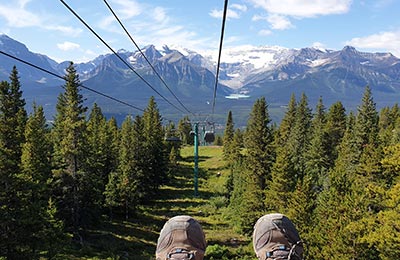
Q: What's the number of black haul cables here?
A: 4